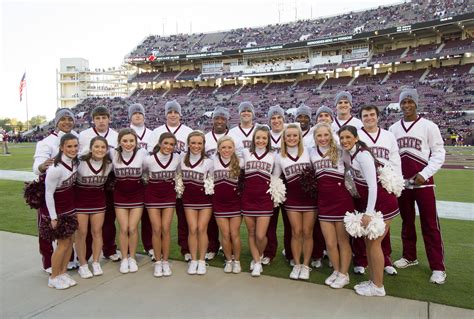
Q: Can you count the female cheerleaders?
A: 10